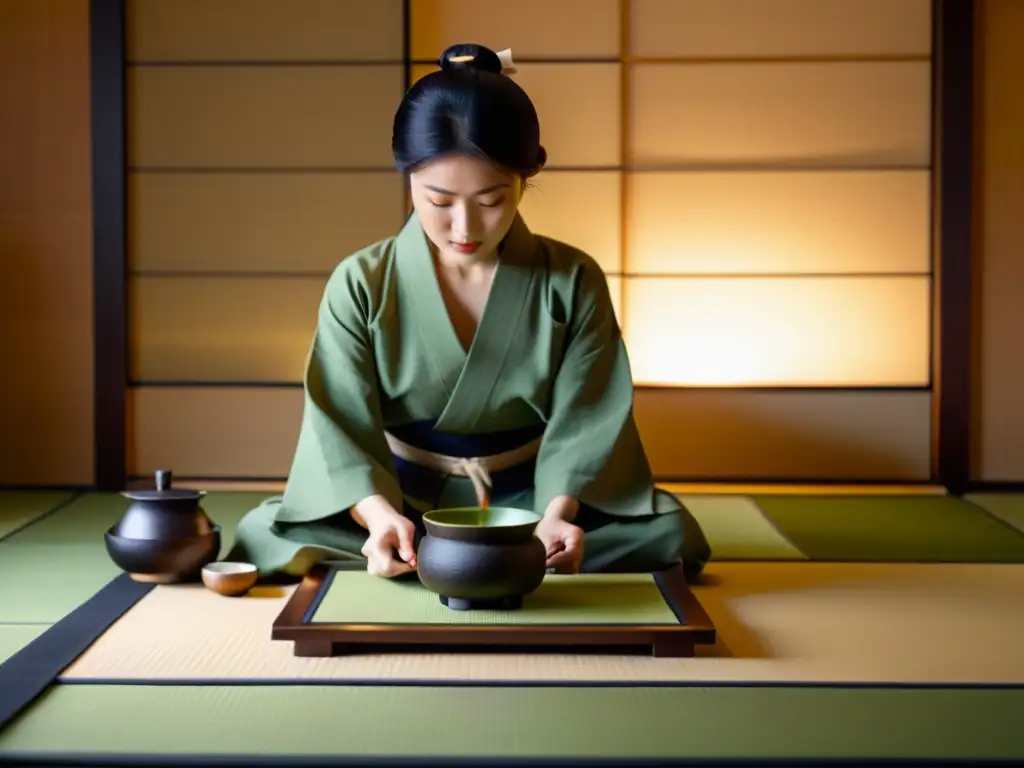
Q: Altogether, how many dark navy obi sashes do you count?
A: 1